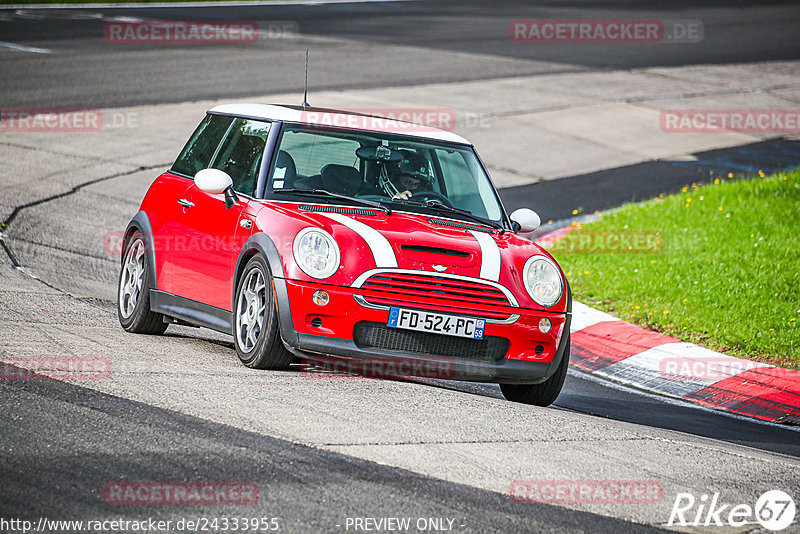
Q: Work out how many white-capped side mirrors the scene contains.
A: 2